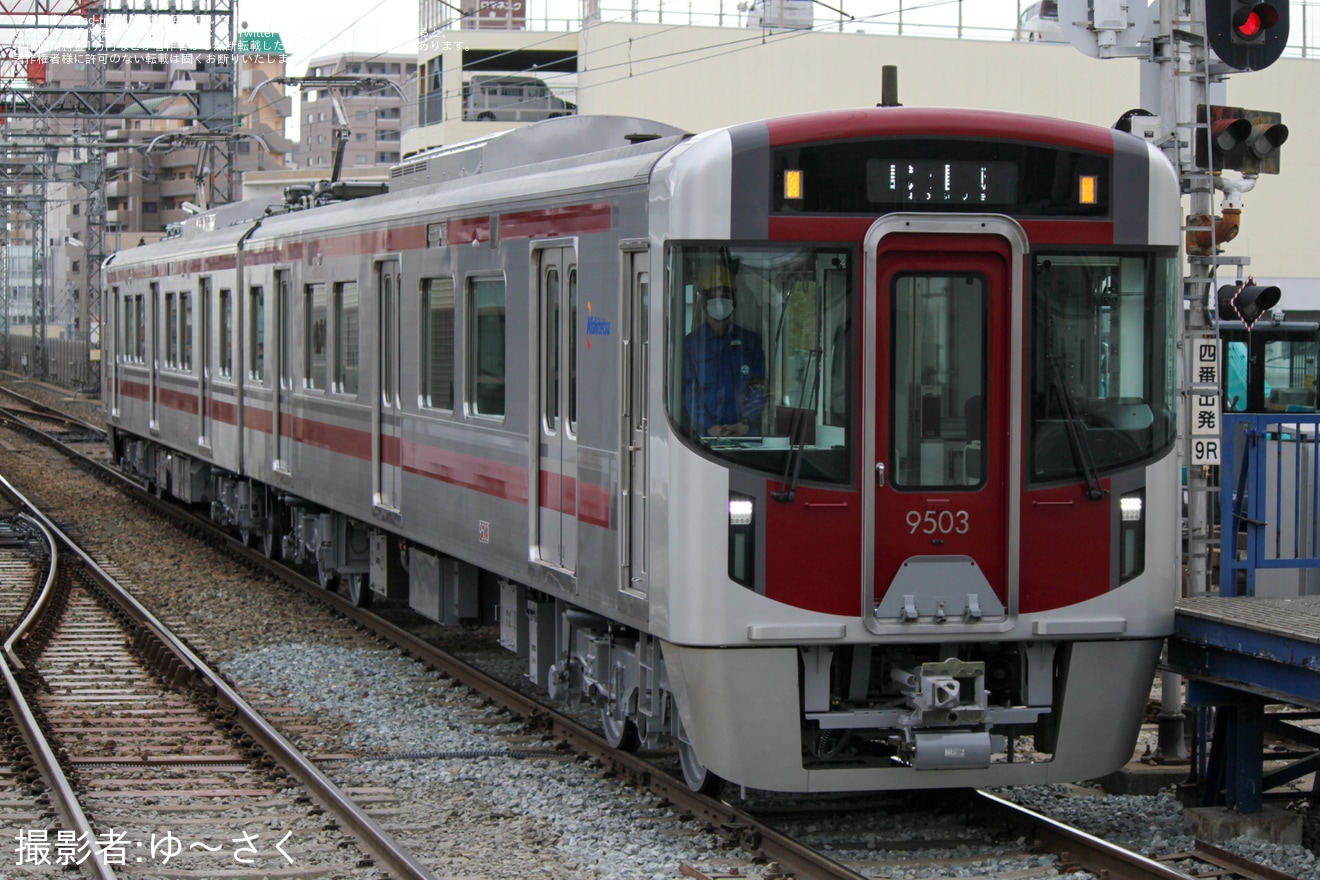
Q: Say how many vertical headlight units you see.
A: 2